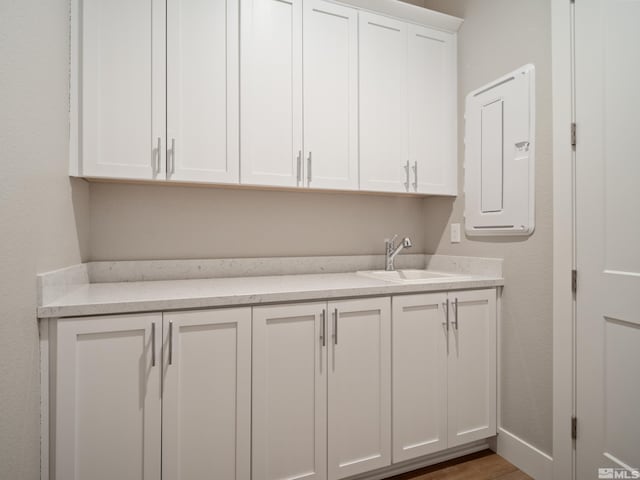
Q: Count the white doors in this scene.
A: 13